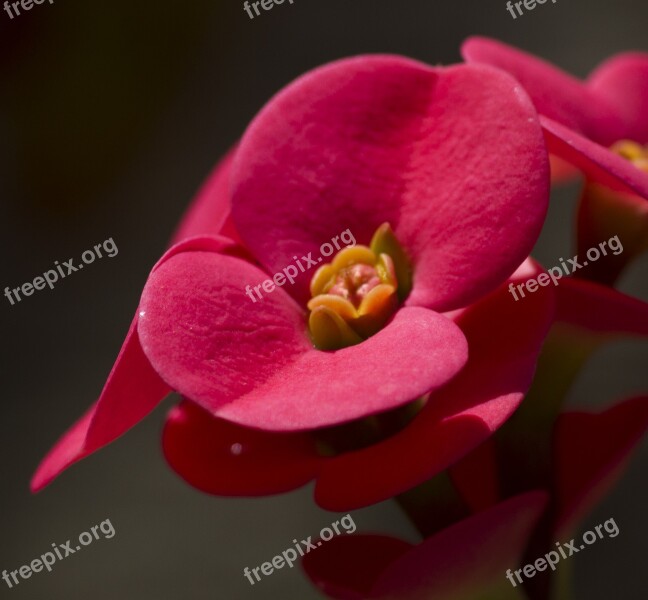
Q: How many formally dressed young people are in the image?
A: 0